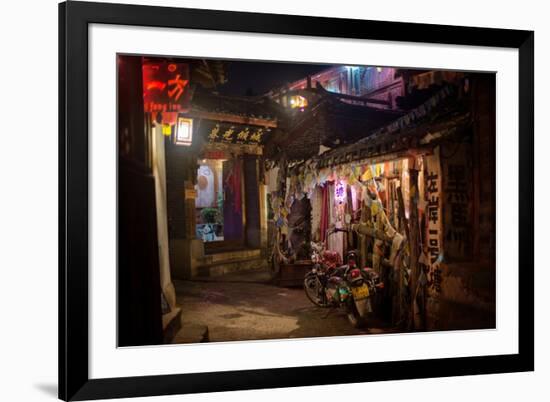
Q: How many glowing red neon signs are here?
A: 1